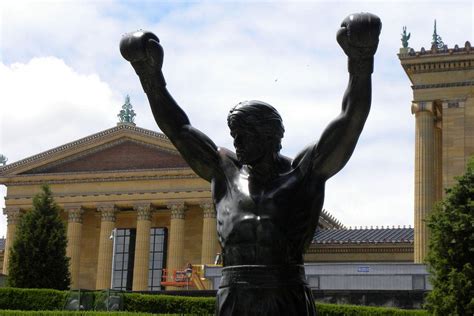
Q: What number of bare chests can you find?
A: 1